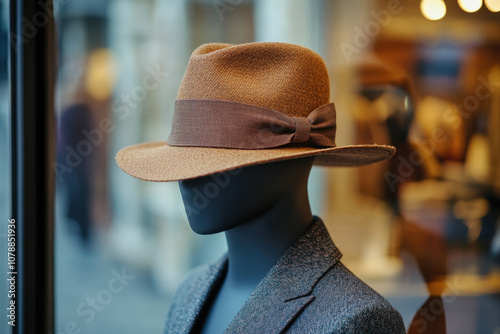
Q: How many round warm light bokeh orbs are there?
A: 3